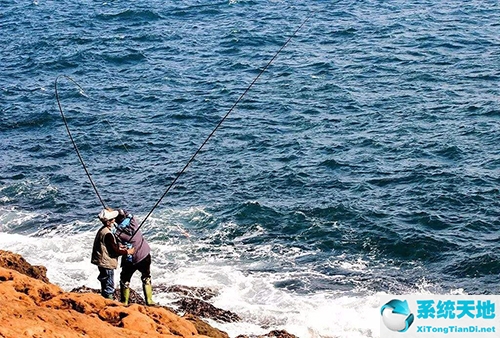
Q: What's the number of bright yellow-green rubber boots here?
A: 2